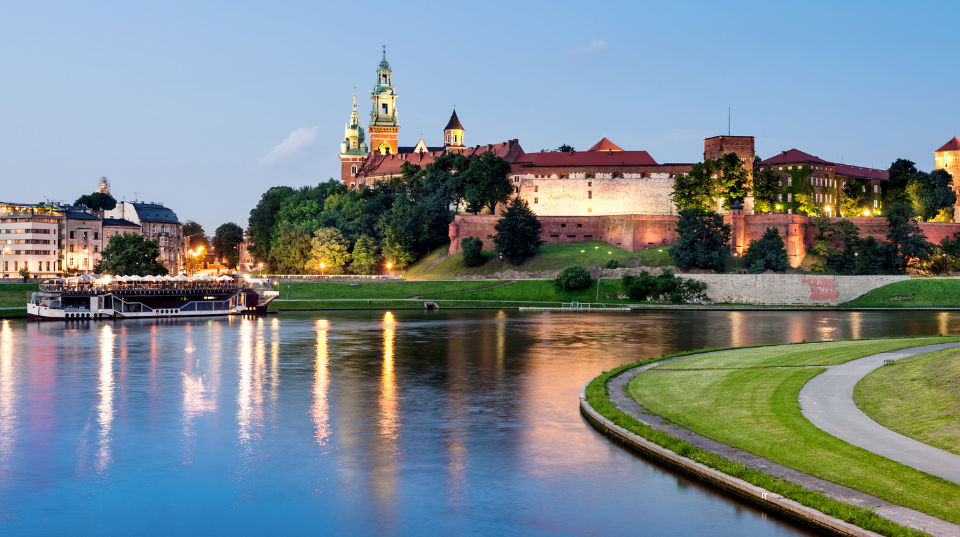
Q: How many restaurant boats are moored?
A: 1